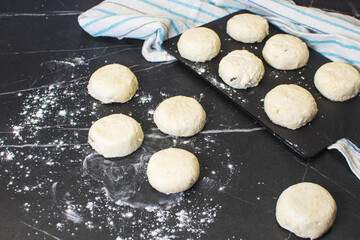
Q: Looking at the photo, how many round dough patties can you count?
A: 11